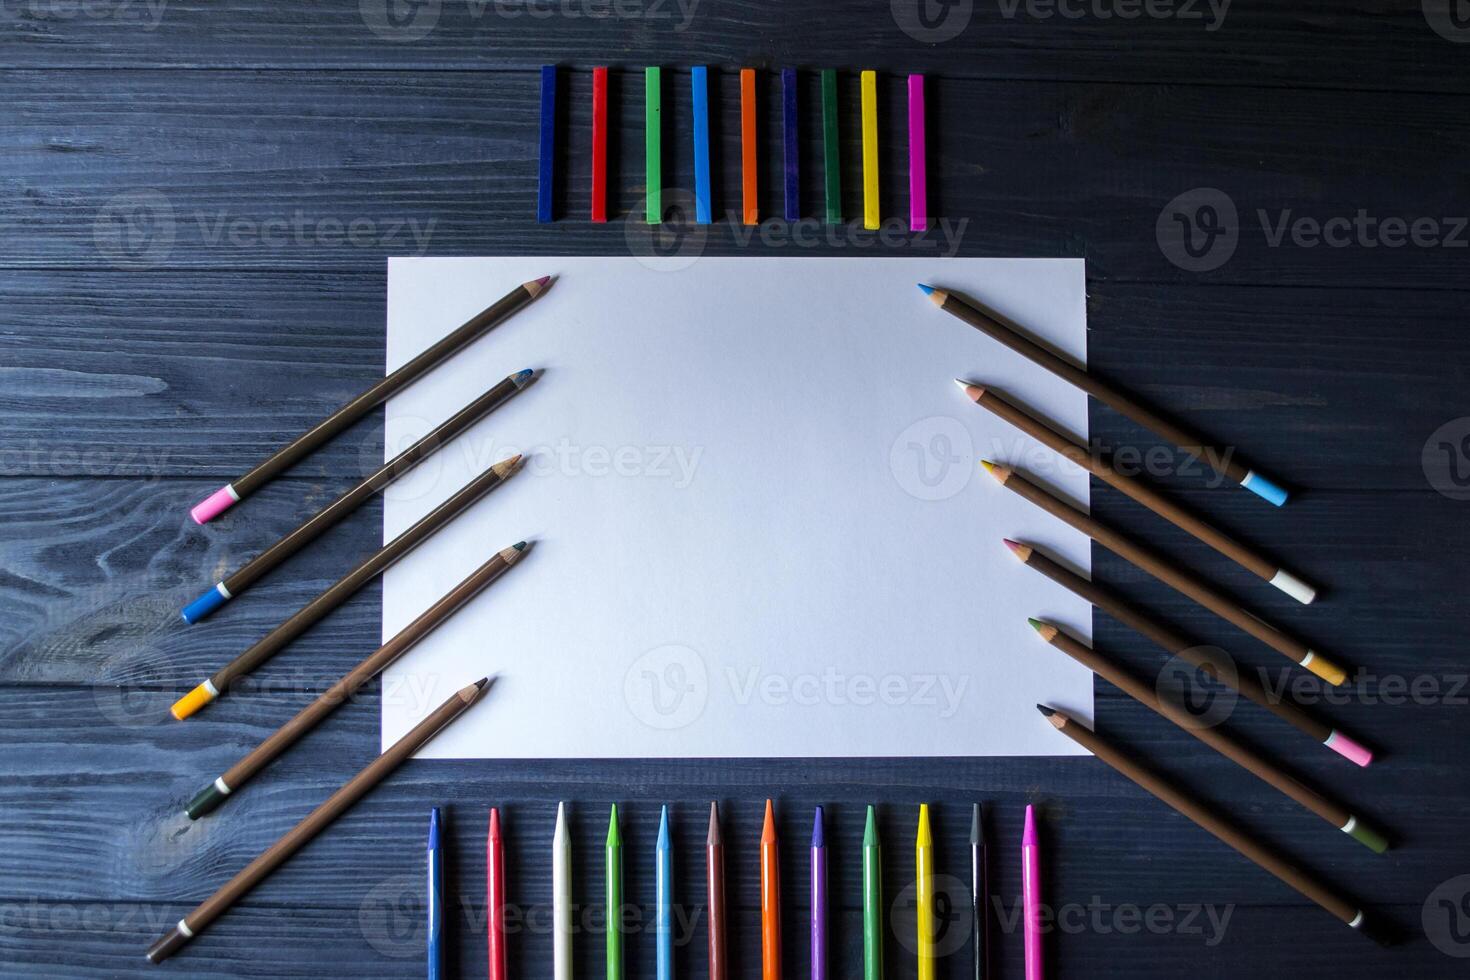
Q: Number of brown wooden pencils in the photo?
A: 11